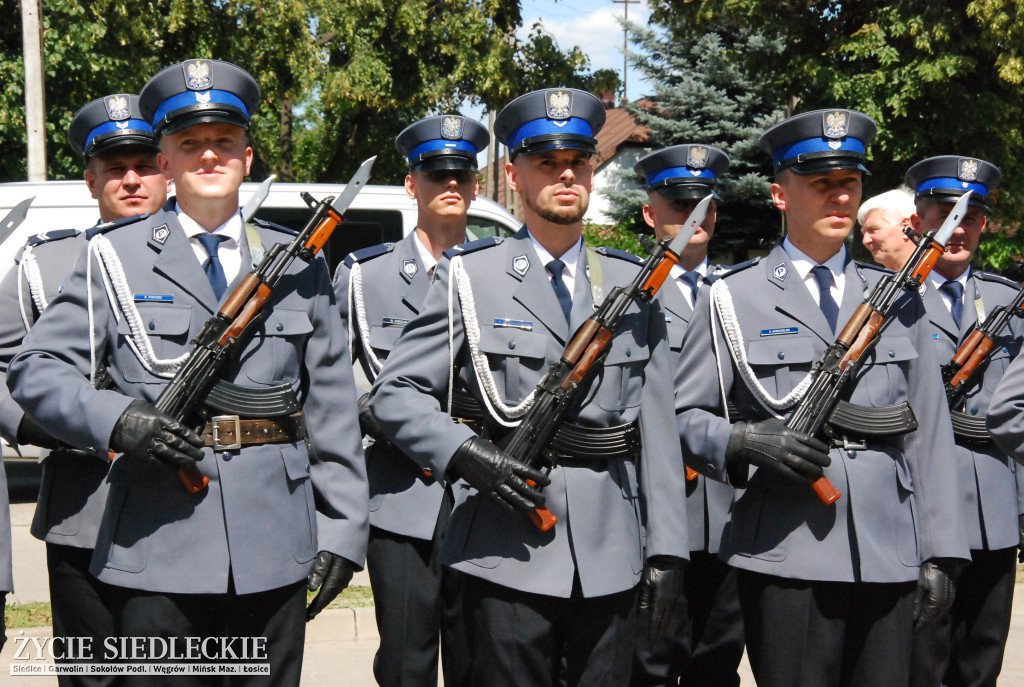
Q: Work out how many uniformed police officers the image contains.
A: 7